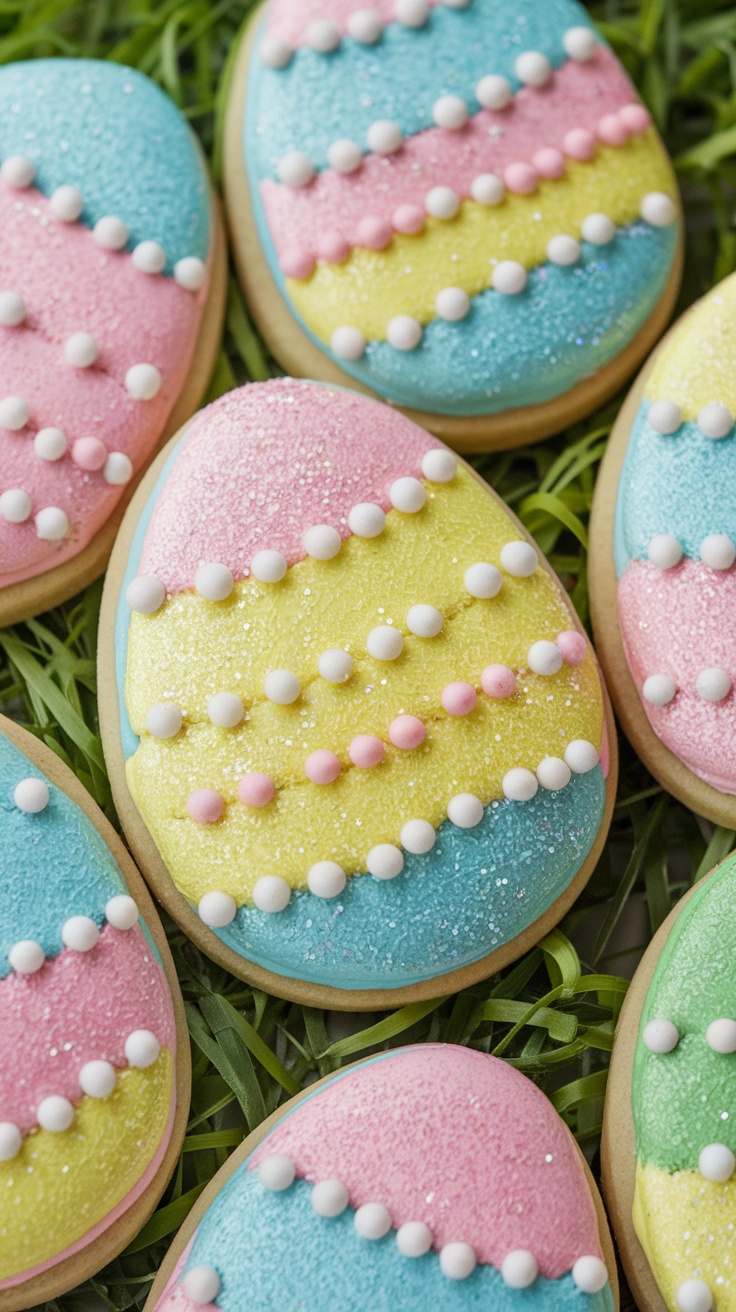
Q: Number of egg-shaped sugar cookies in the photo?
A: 7